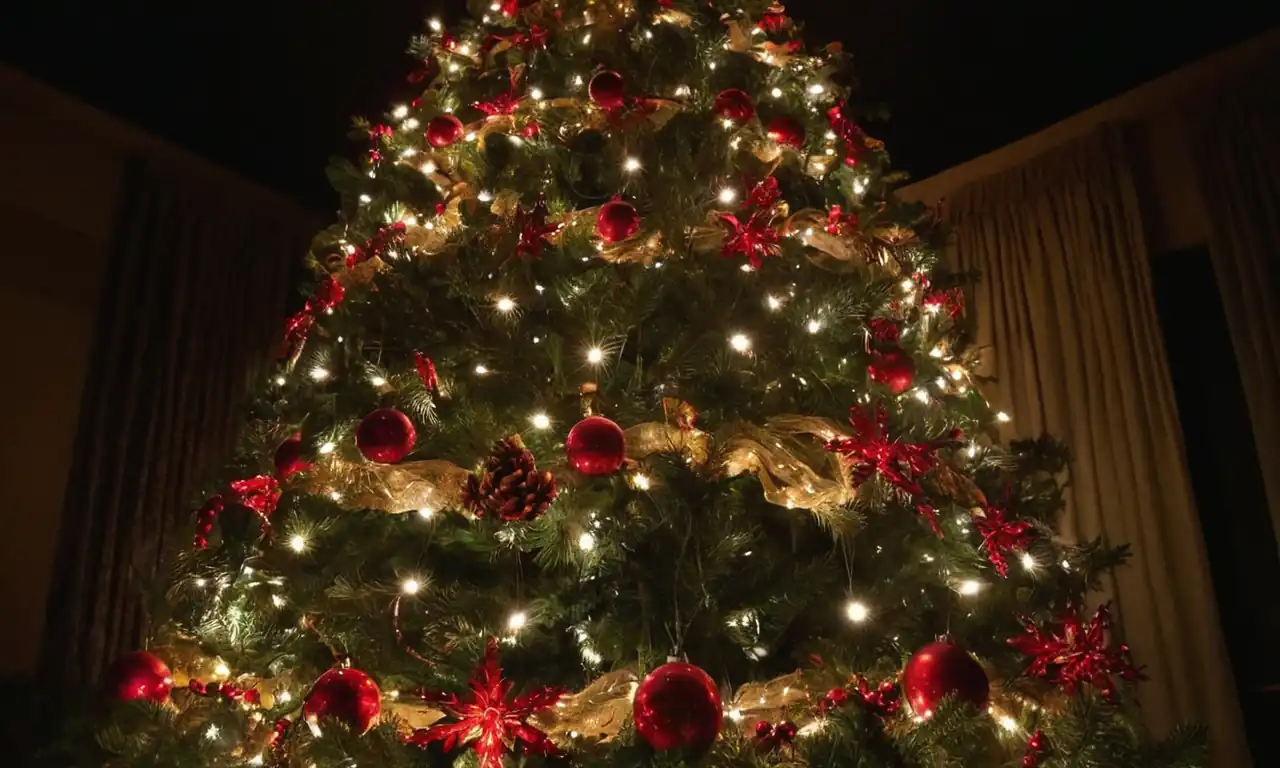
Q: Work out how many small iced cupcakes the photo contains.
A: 0